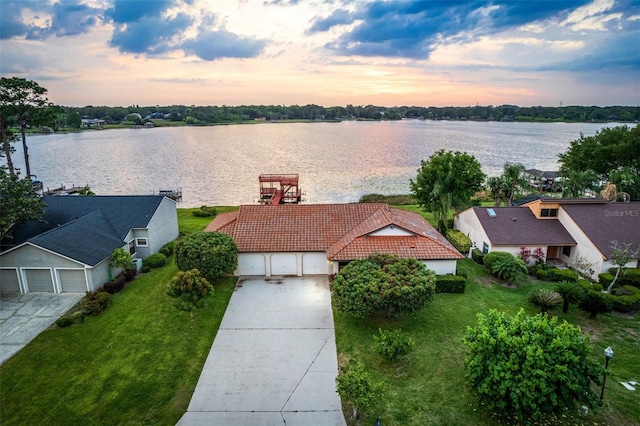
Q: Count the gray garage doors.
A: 3